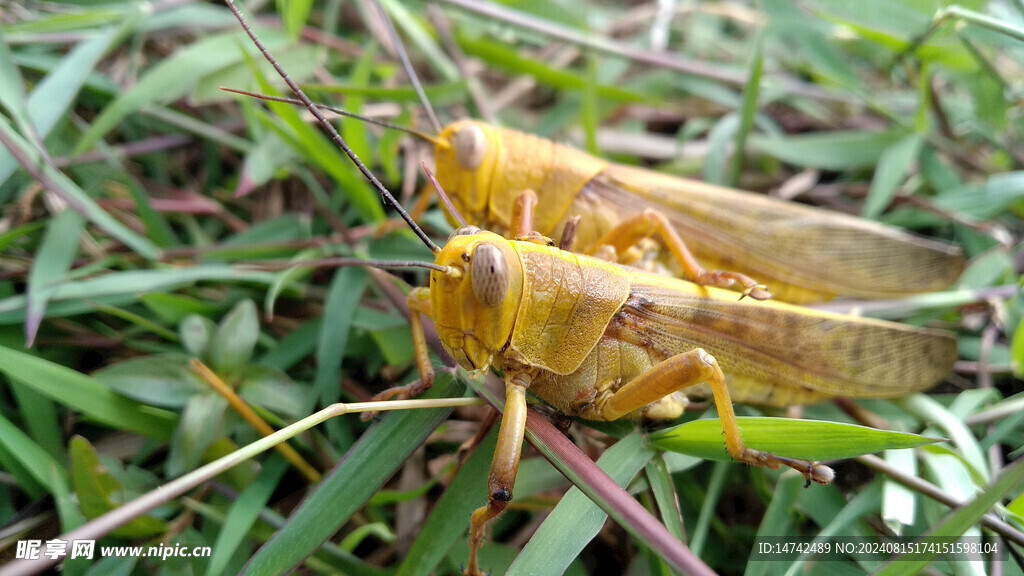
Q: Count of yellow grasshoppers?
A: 2